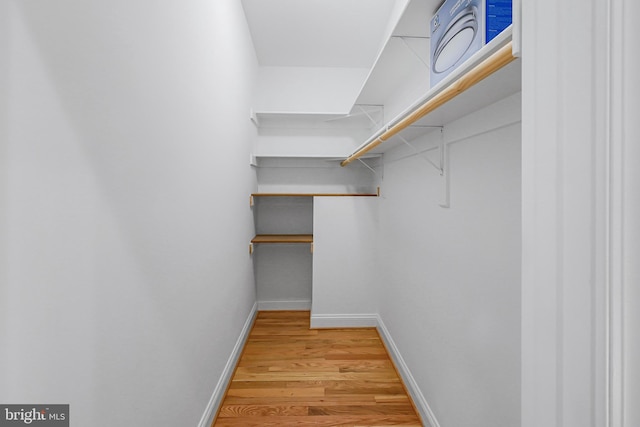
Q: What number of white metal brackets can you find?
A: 4